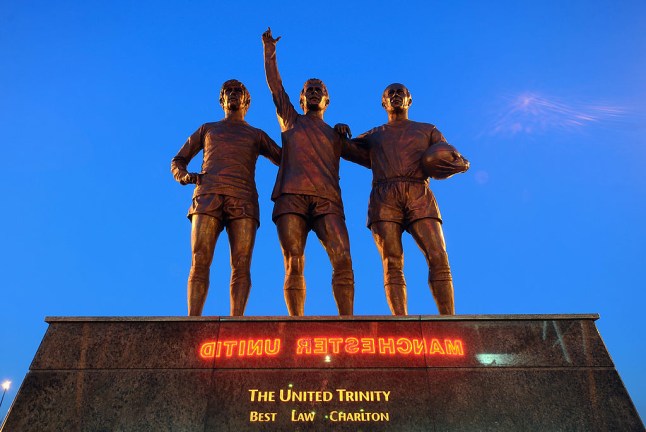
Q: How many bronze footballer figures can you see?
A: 3